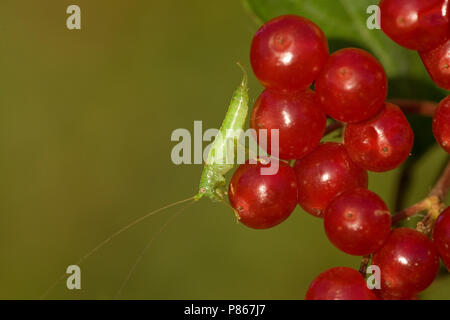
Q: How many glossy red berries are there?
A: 13